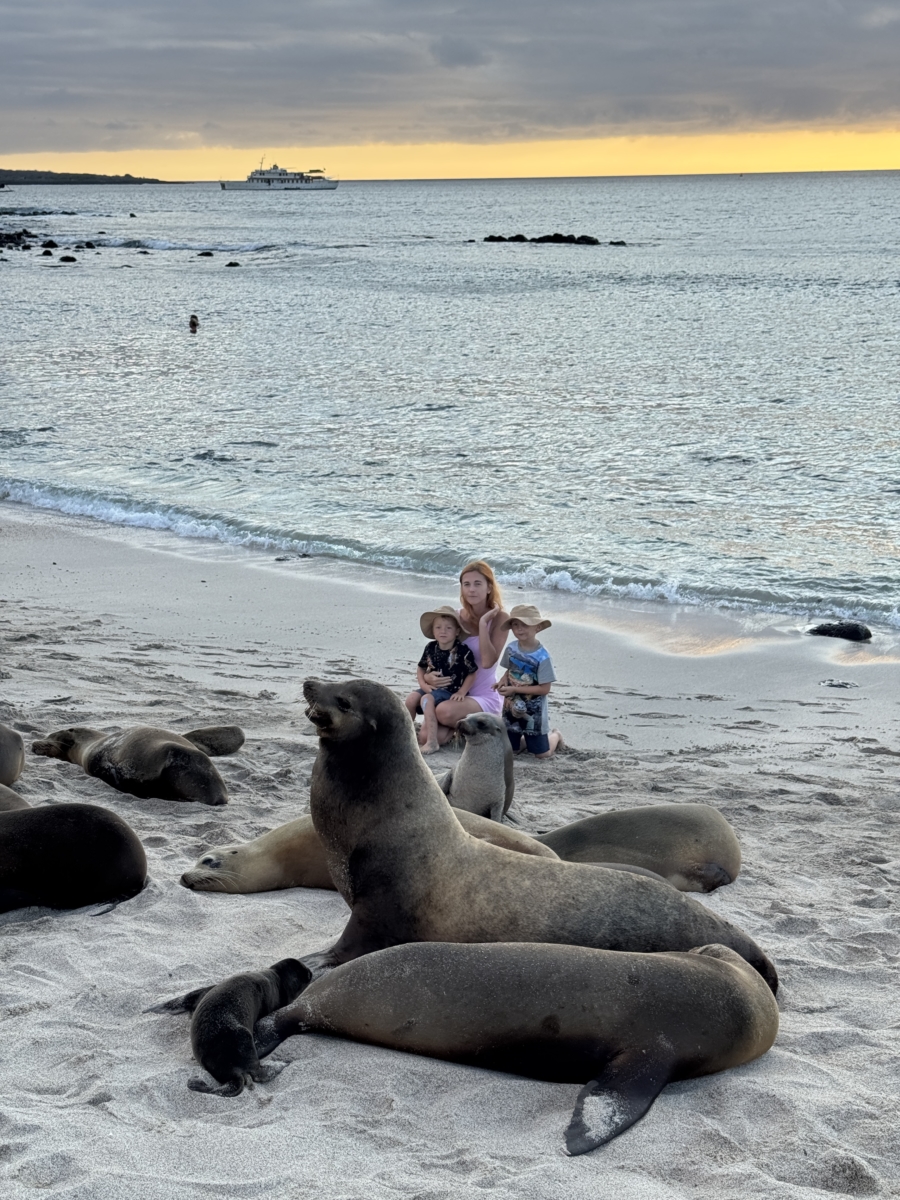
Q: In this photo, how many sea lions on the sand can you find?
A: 11